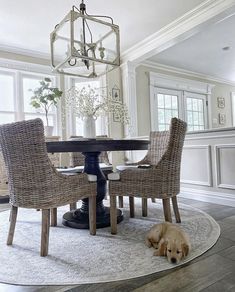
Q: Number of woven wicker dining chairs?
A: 4